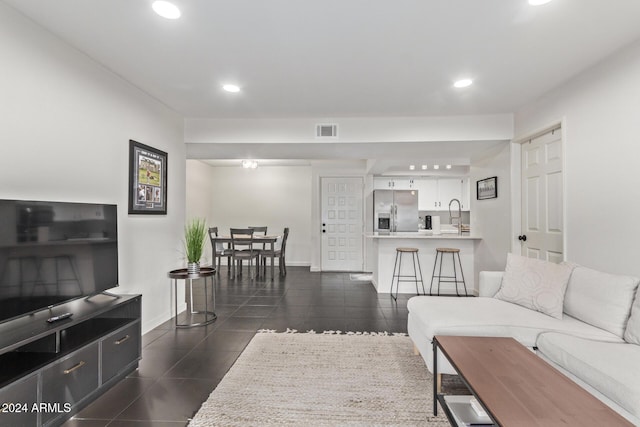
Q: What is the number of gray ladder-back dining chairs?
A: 4